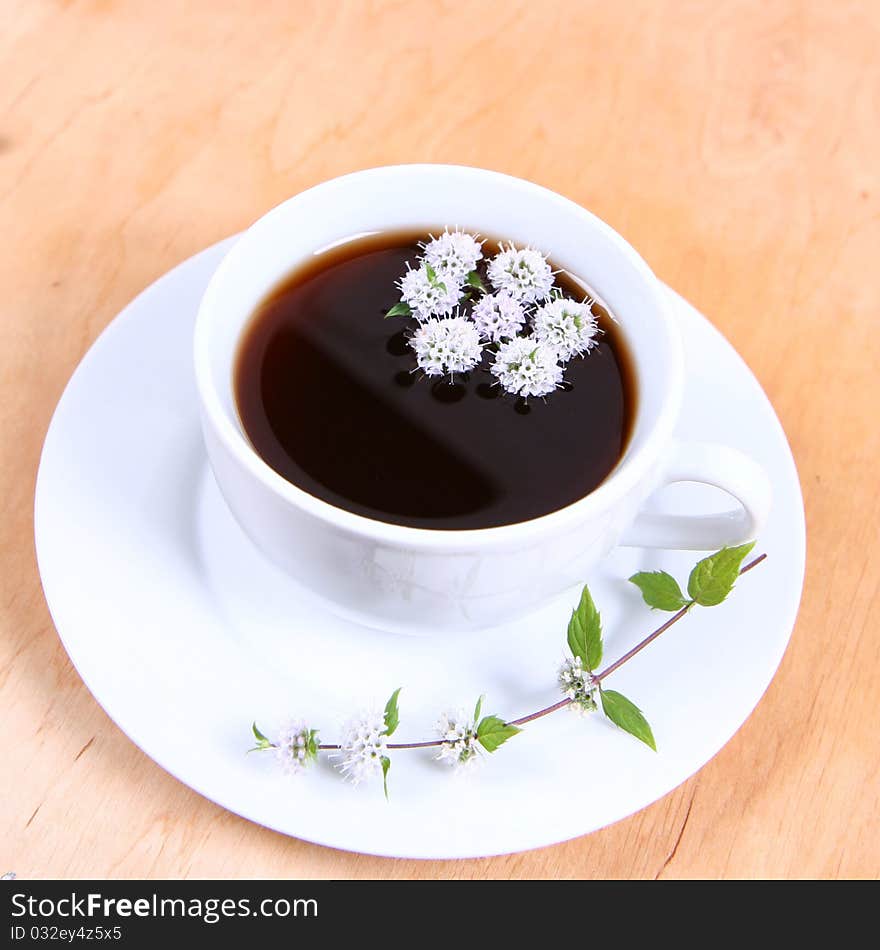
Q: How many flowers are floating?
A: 7